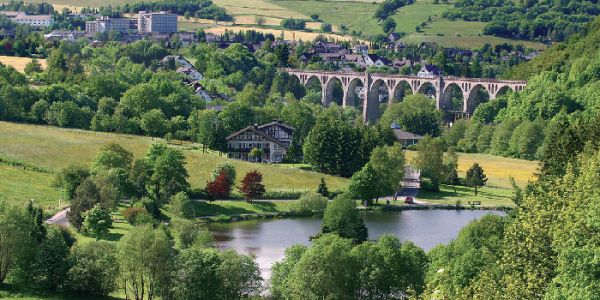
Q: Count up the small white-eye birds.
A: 0